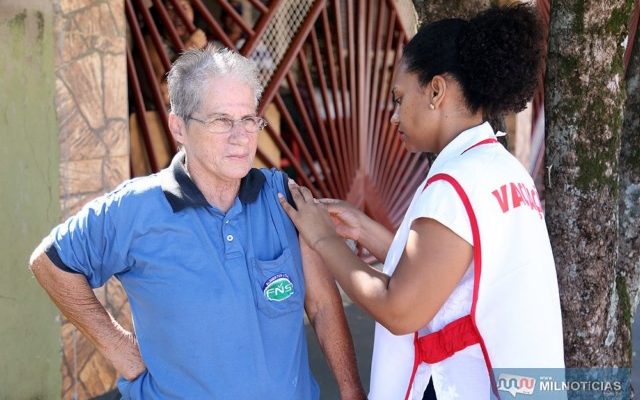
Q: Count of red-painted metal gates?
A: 1